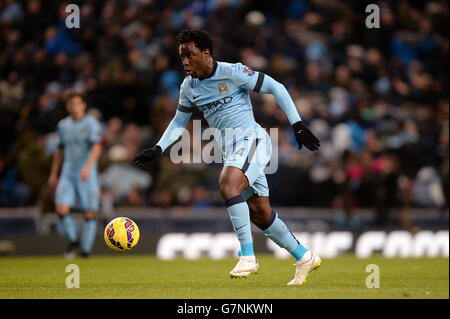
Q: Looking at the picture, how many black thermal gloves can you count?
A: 2